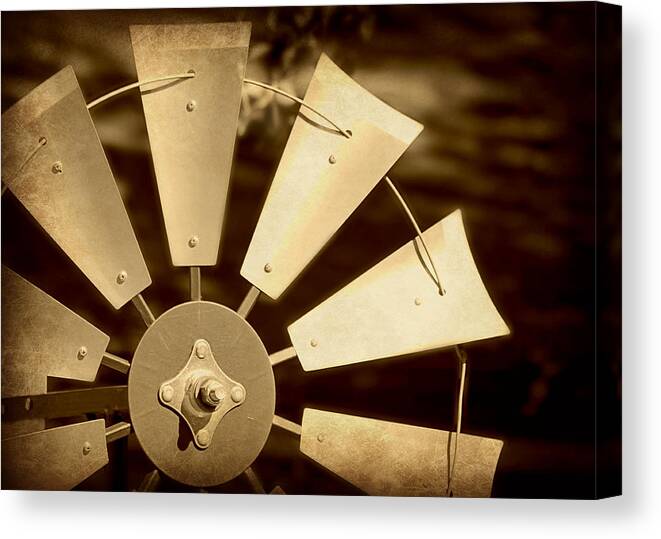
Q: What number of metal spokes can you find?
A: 9